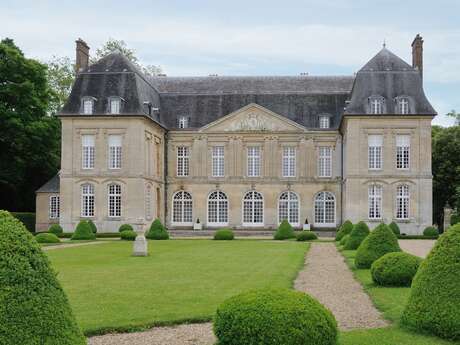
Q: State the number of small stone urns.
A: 1